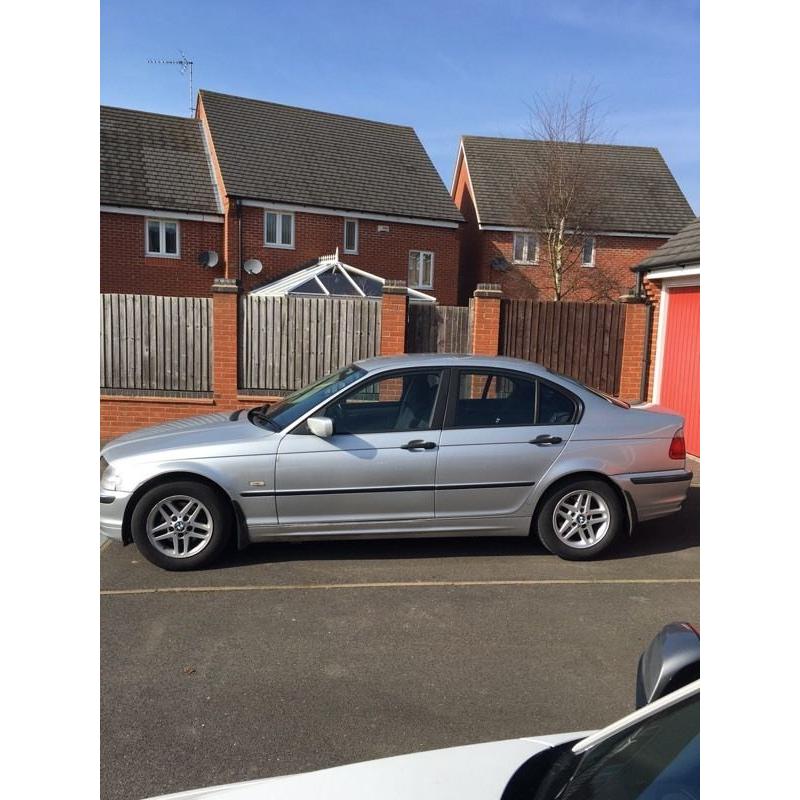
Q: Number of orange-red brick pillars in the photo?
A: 4